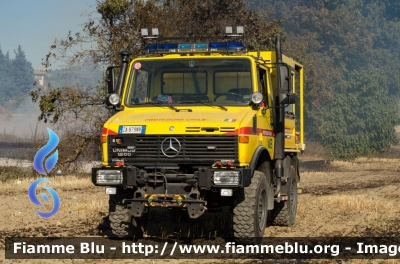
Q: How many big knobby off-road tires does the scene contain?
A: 3